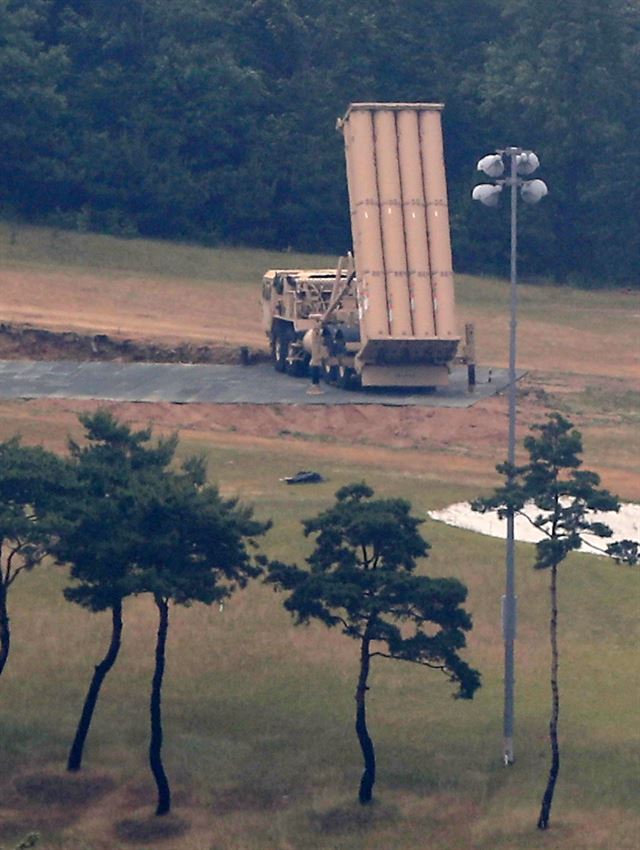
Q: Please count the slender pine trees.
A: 5